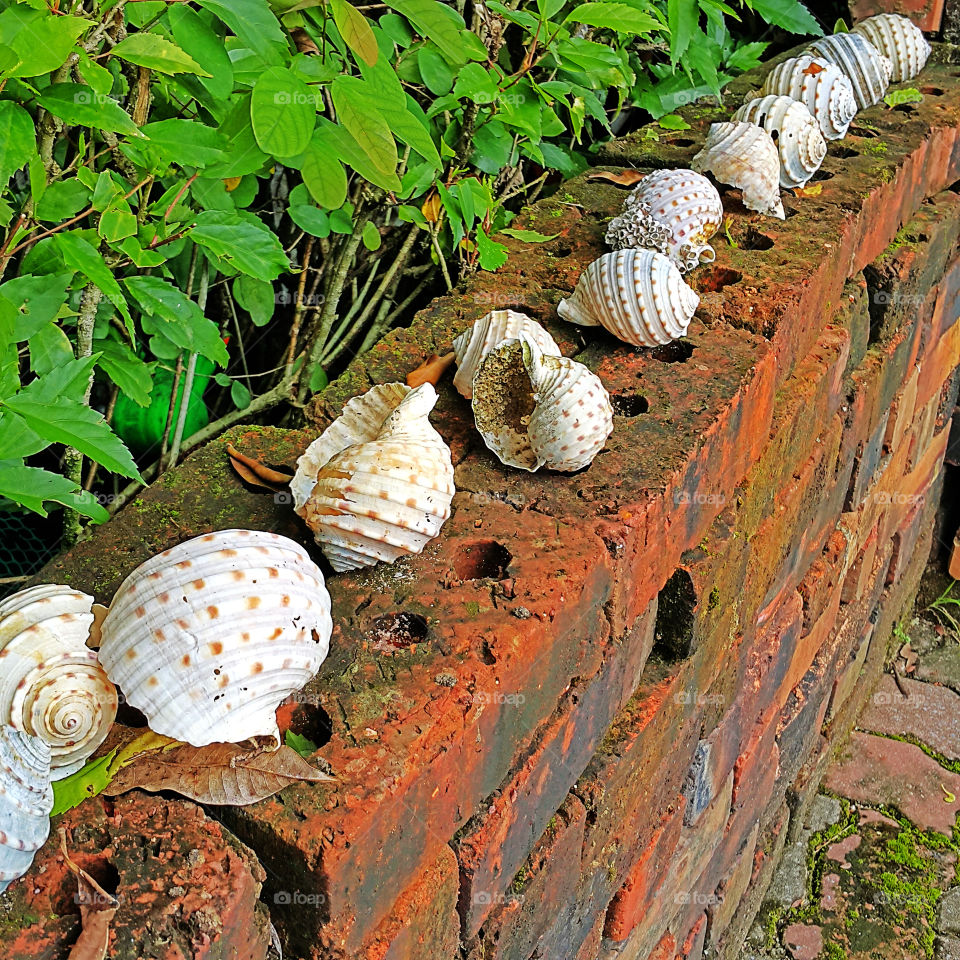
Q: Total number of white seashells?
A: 13